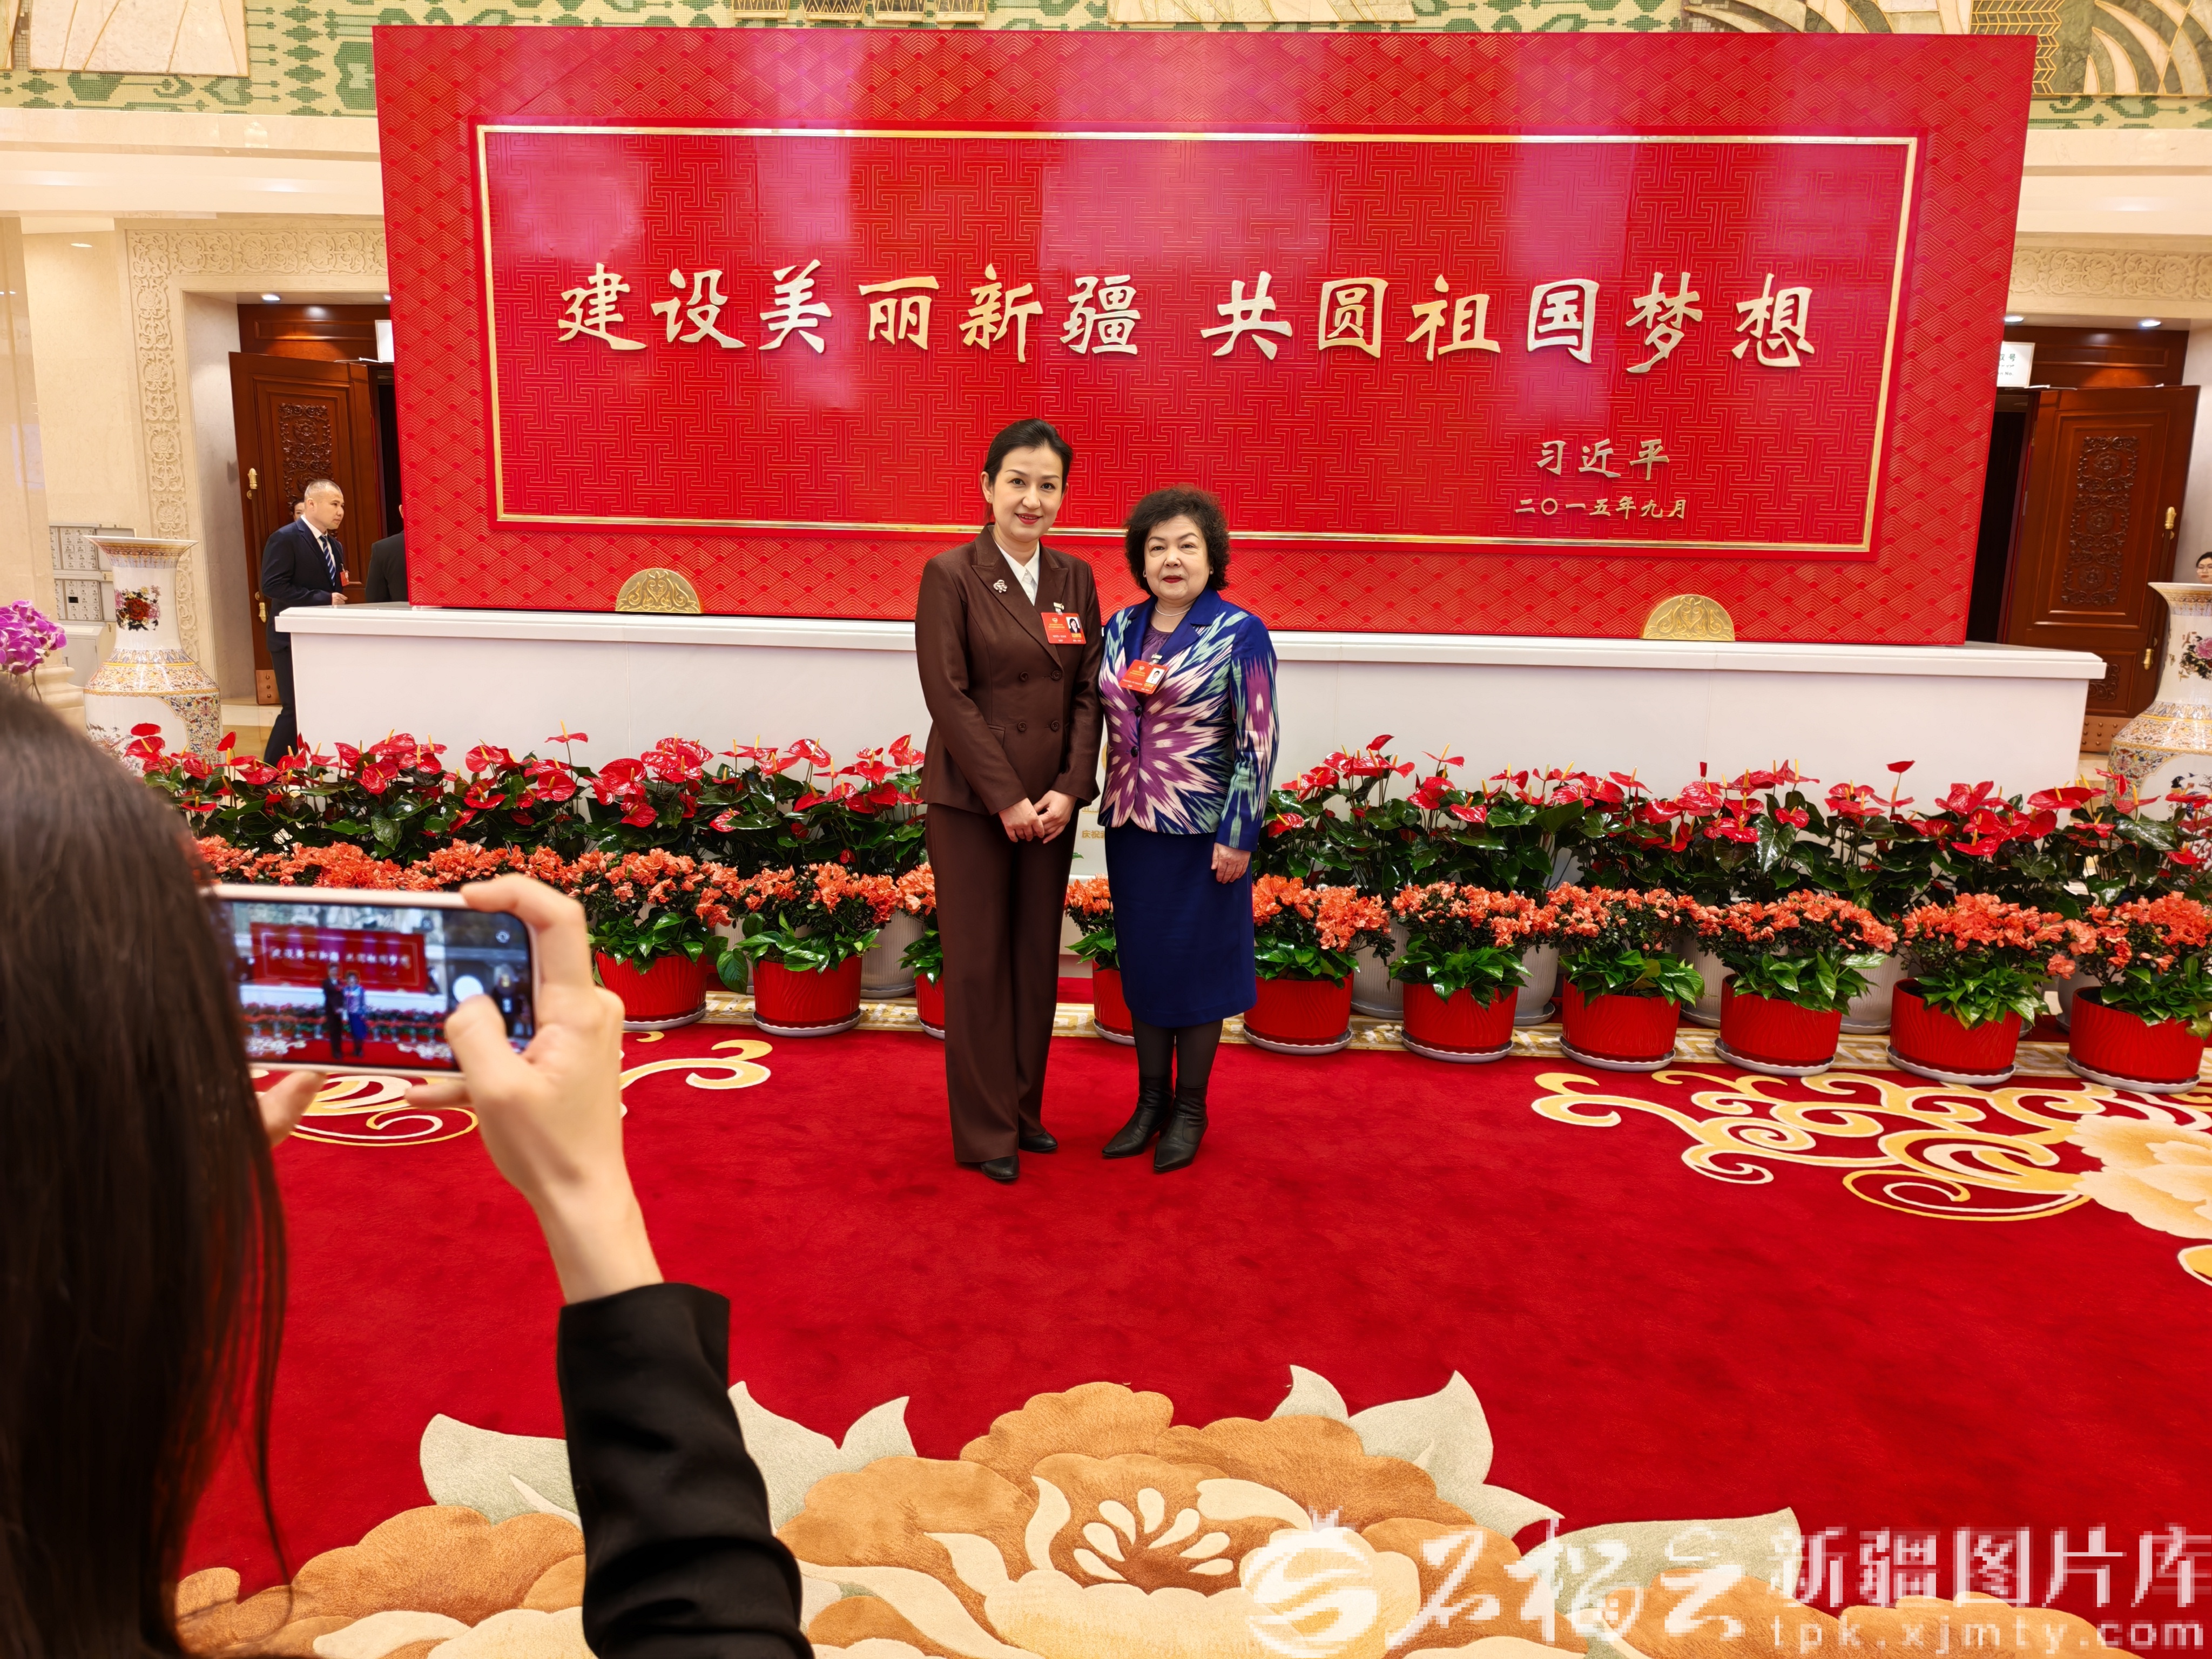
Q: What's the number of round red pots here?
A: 10